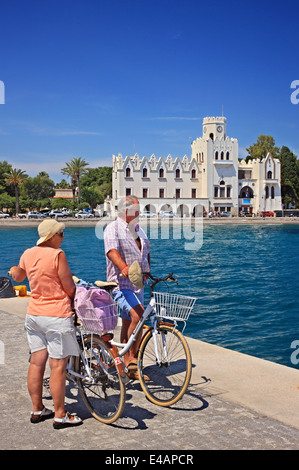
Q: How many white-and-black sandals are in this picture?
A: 2